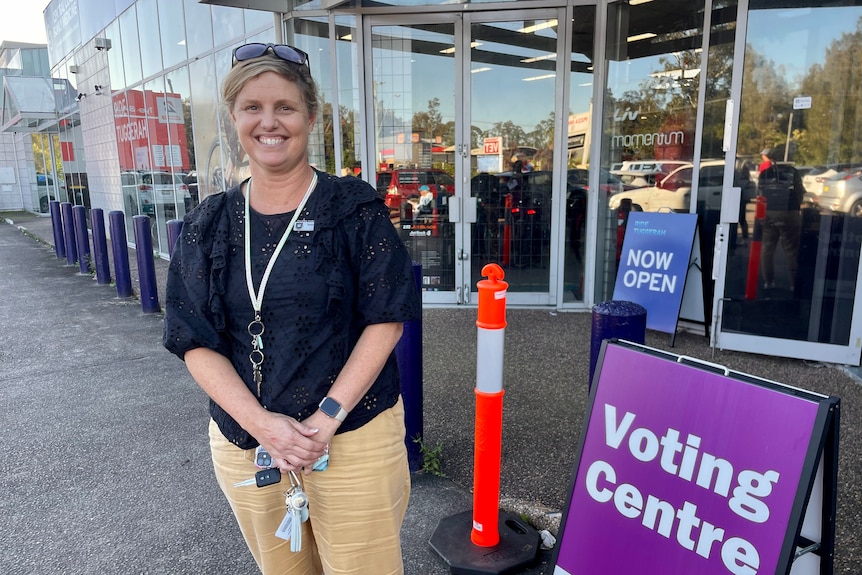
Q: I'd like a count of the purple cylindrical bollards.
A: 9